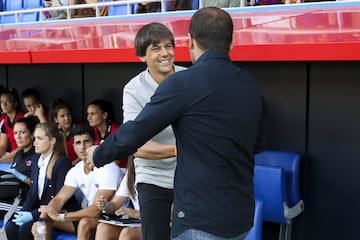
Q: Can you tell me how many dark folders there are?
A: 1